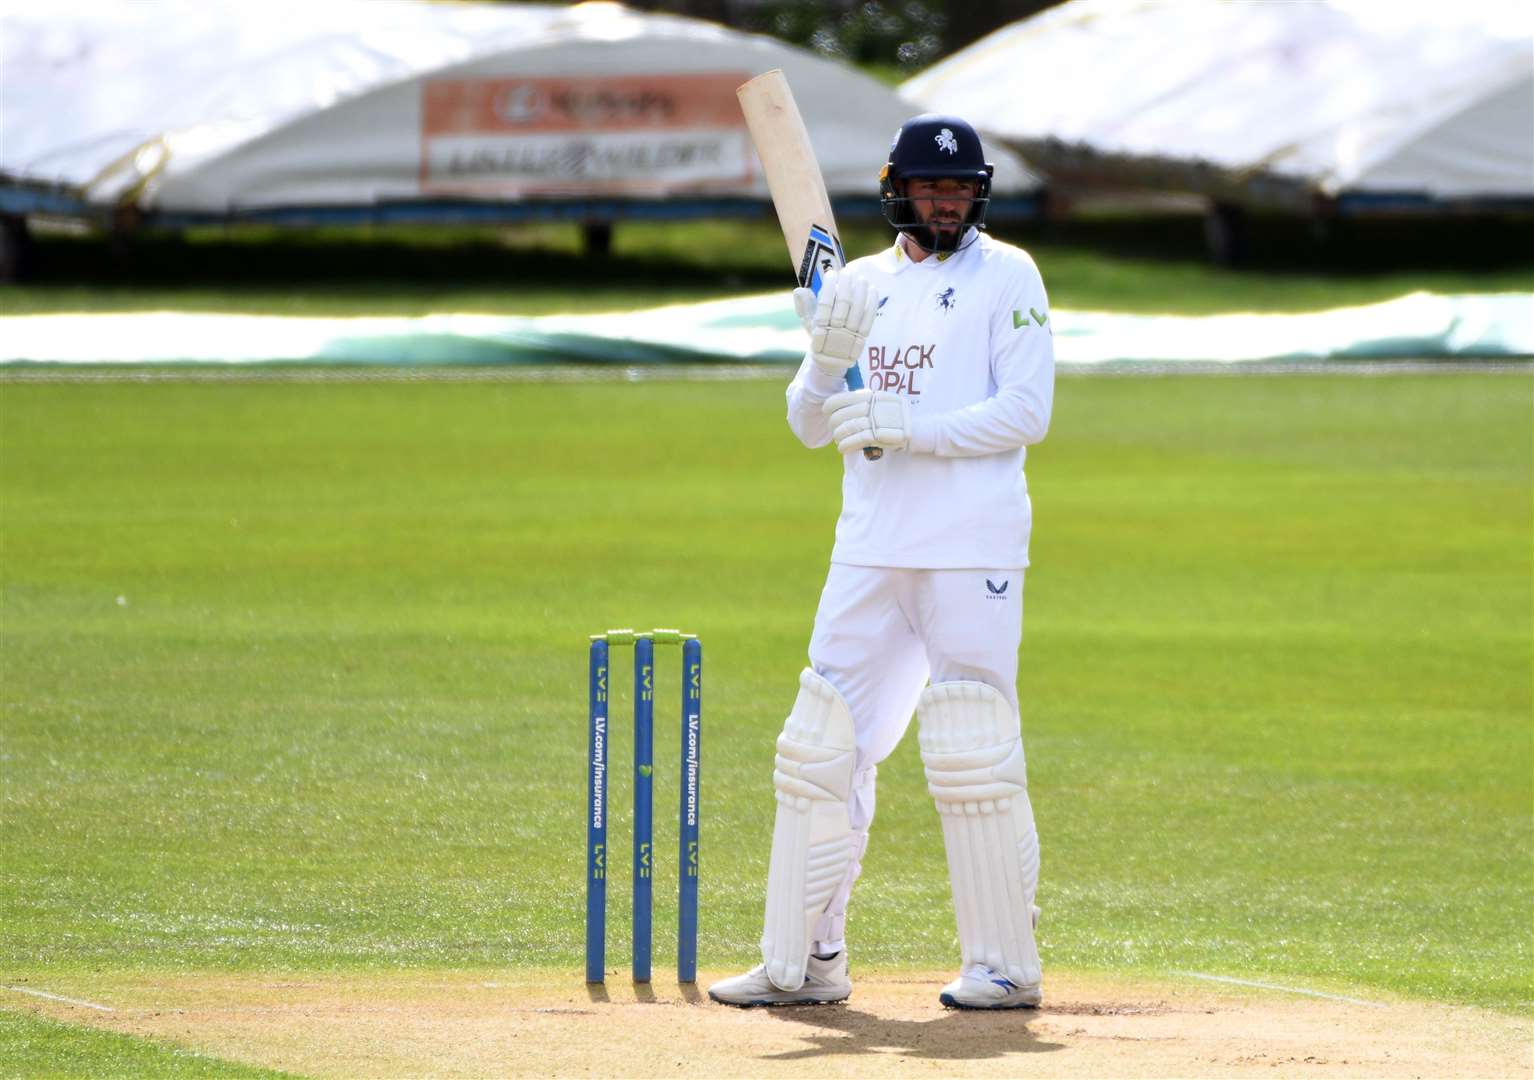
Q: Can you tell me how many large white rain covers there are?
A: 2